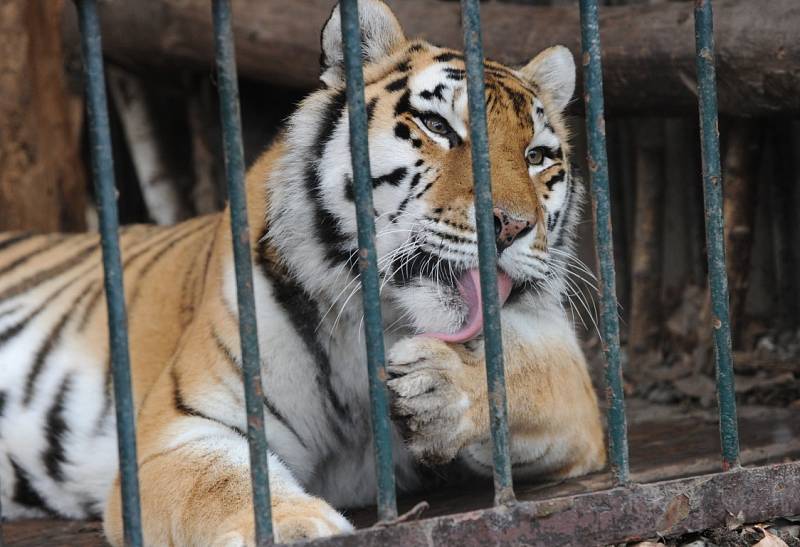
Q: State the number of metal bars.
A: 6